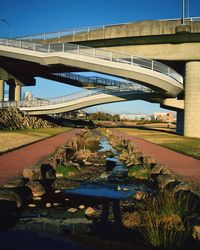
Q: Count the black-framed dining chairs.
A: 0